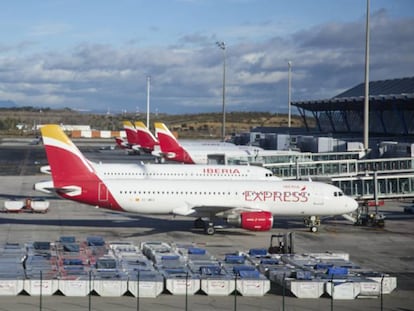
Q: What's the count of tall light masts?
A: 4